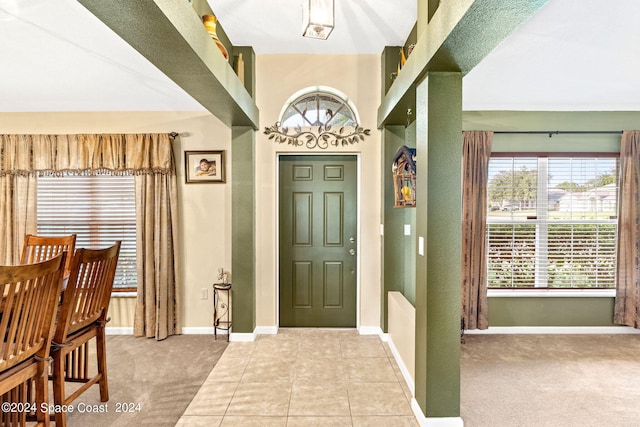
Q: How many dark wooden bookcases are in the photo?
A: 0